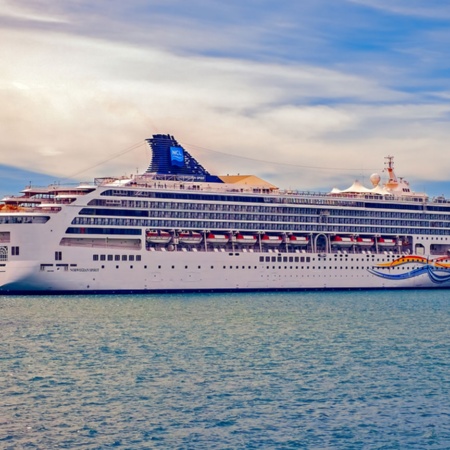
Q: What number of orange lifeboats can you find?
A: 9